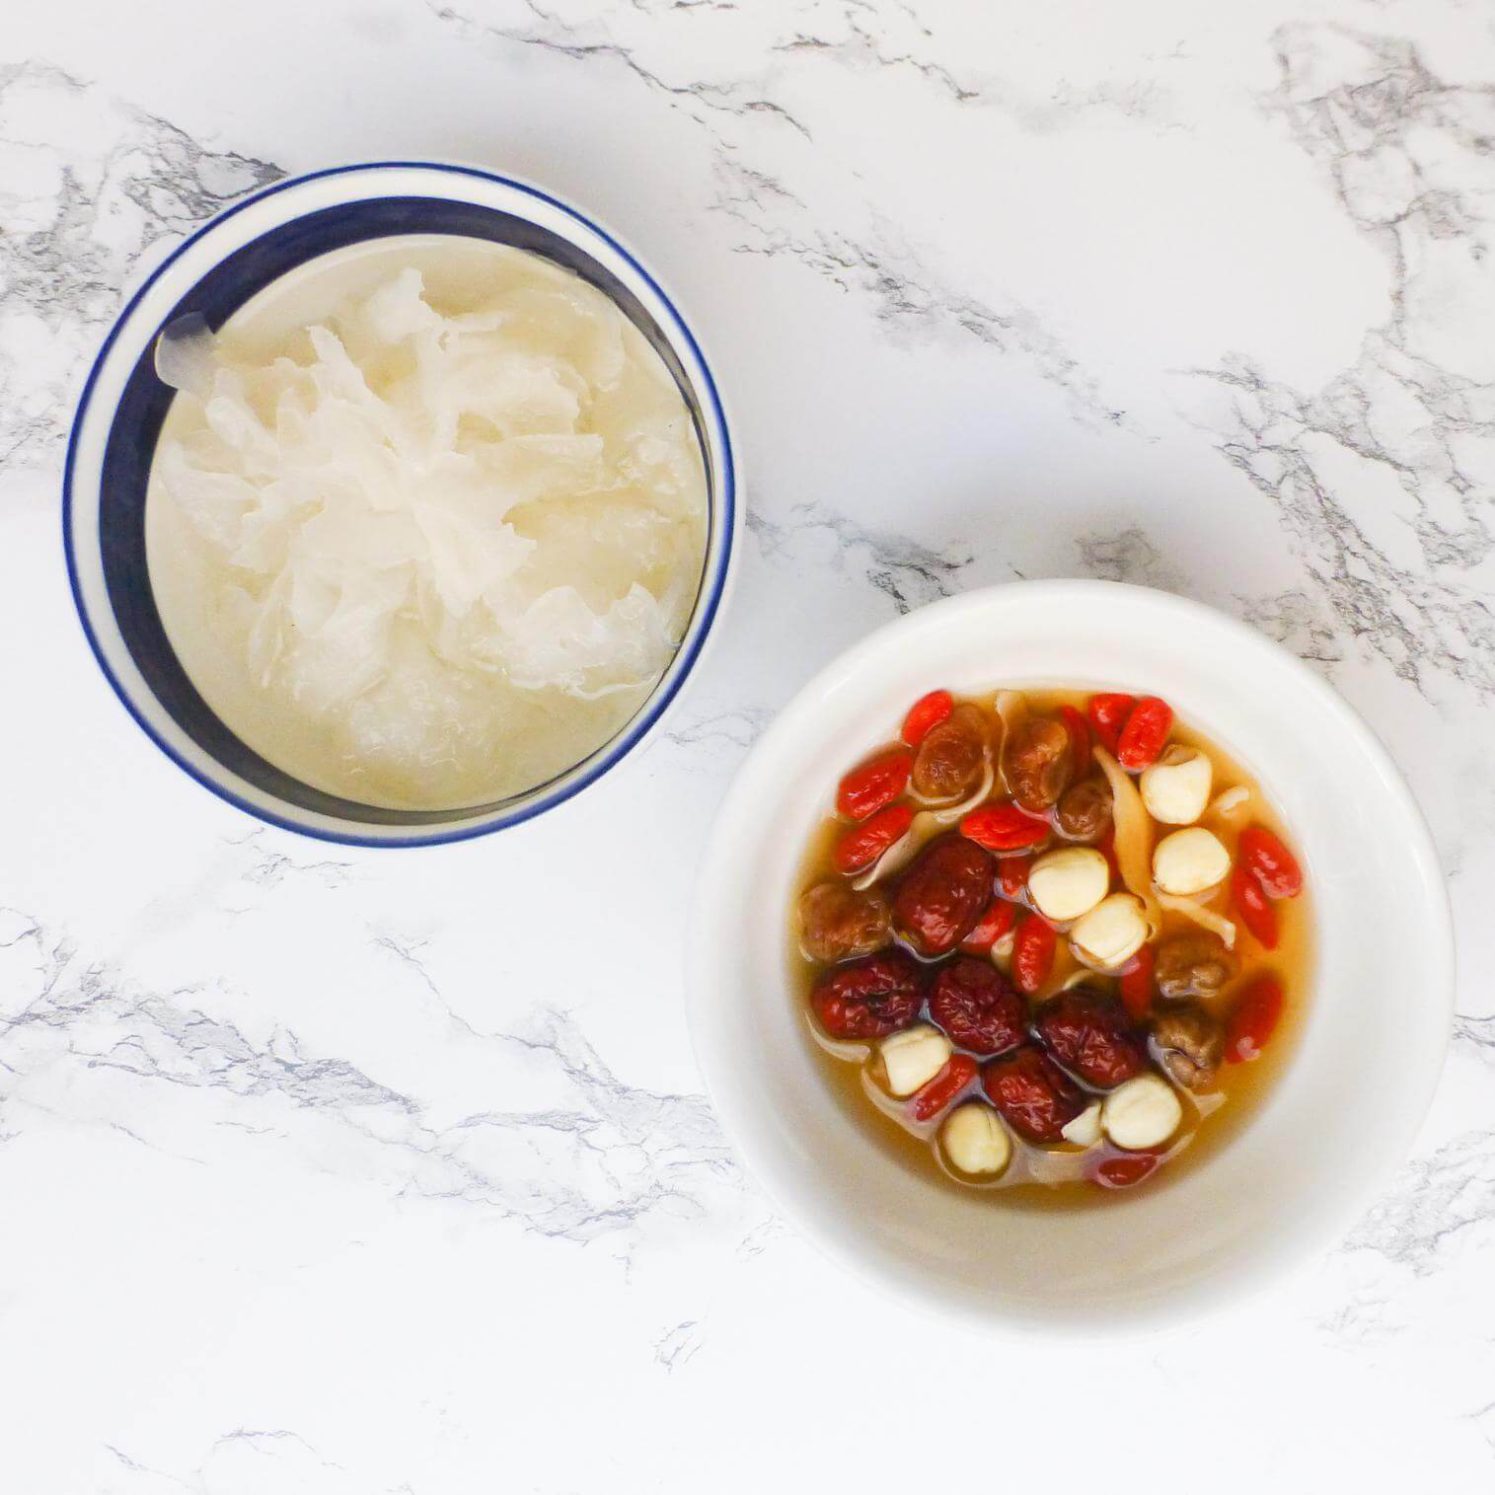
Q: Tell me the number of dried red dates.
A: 5